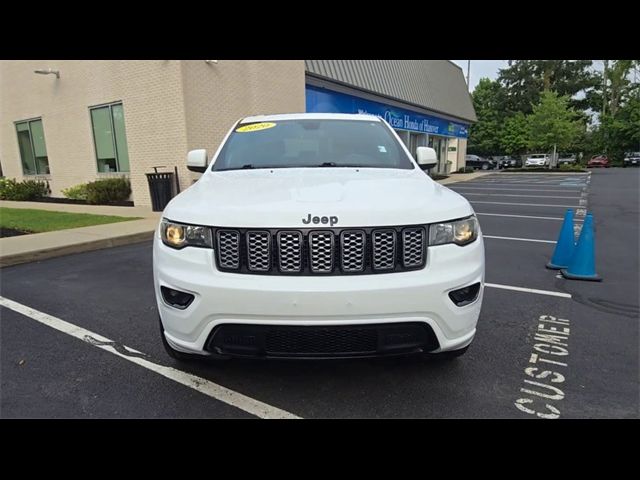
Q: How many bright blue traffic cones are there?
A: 2